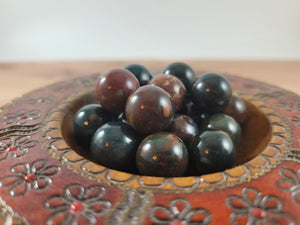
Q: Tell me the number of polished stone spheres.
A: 13